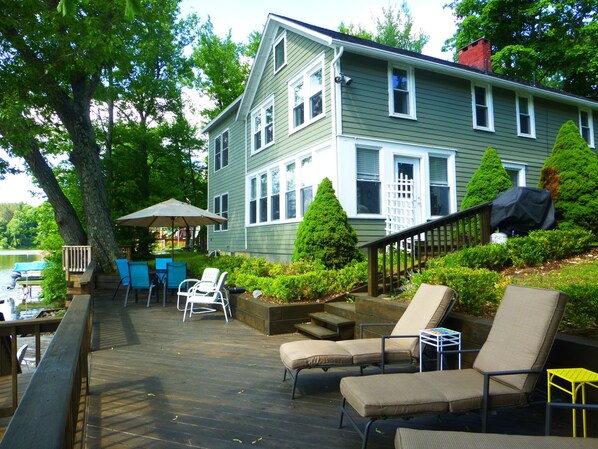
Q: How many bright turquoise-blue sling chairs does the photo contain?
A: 4